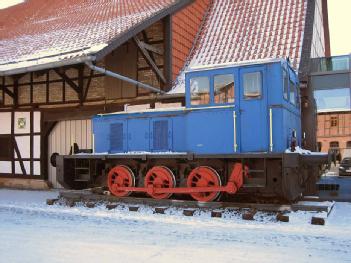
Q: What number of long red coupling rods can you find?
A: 1